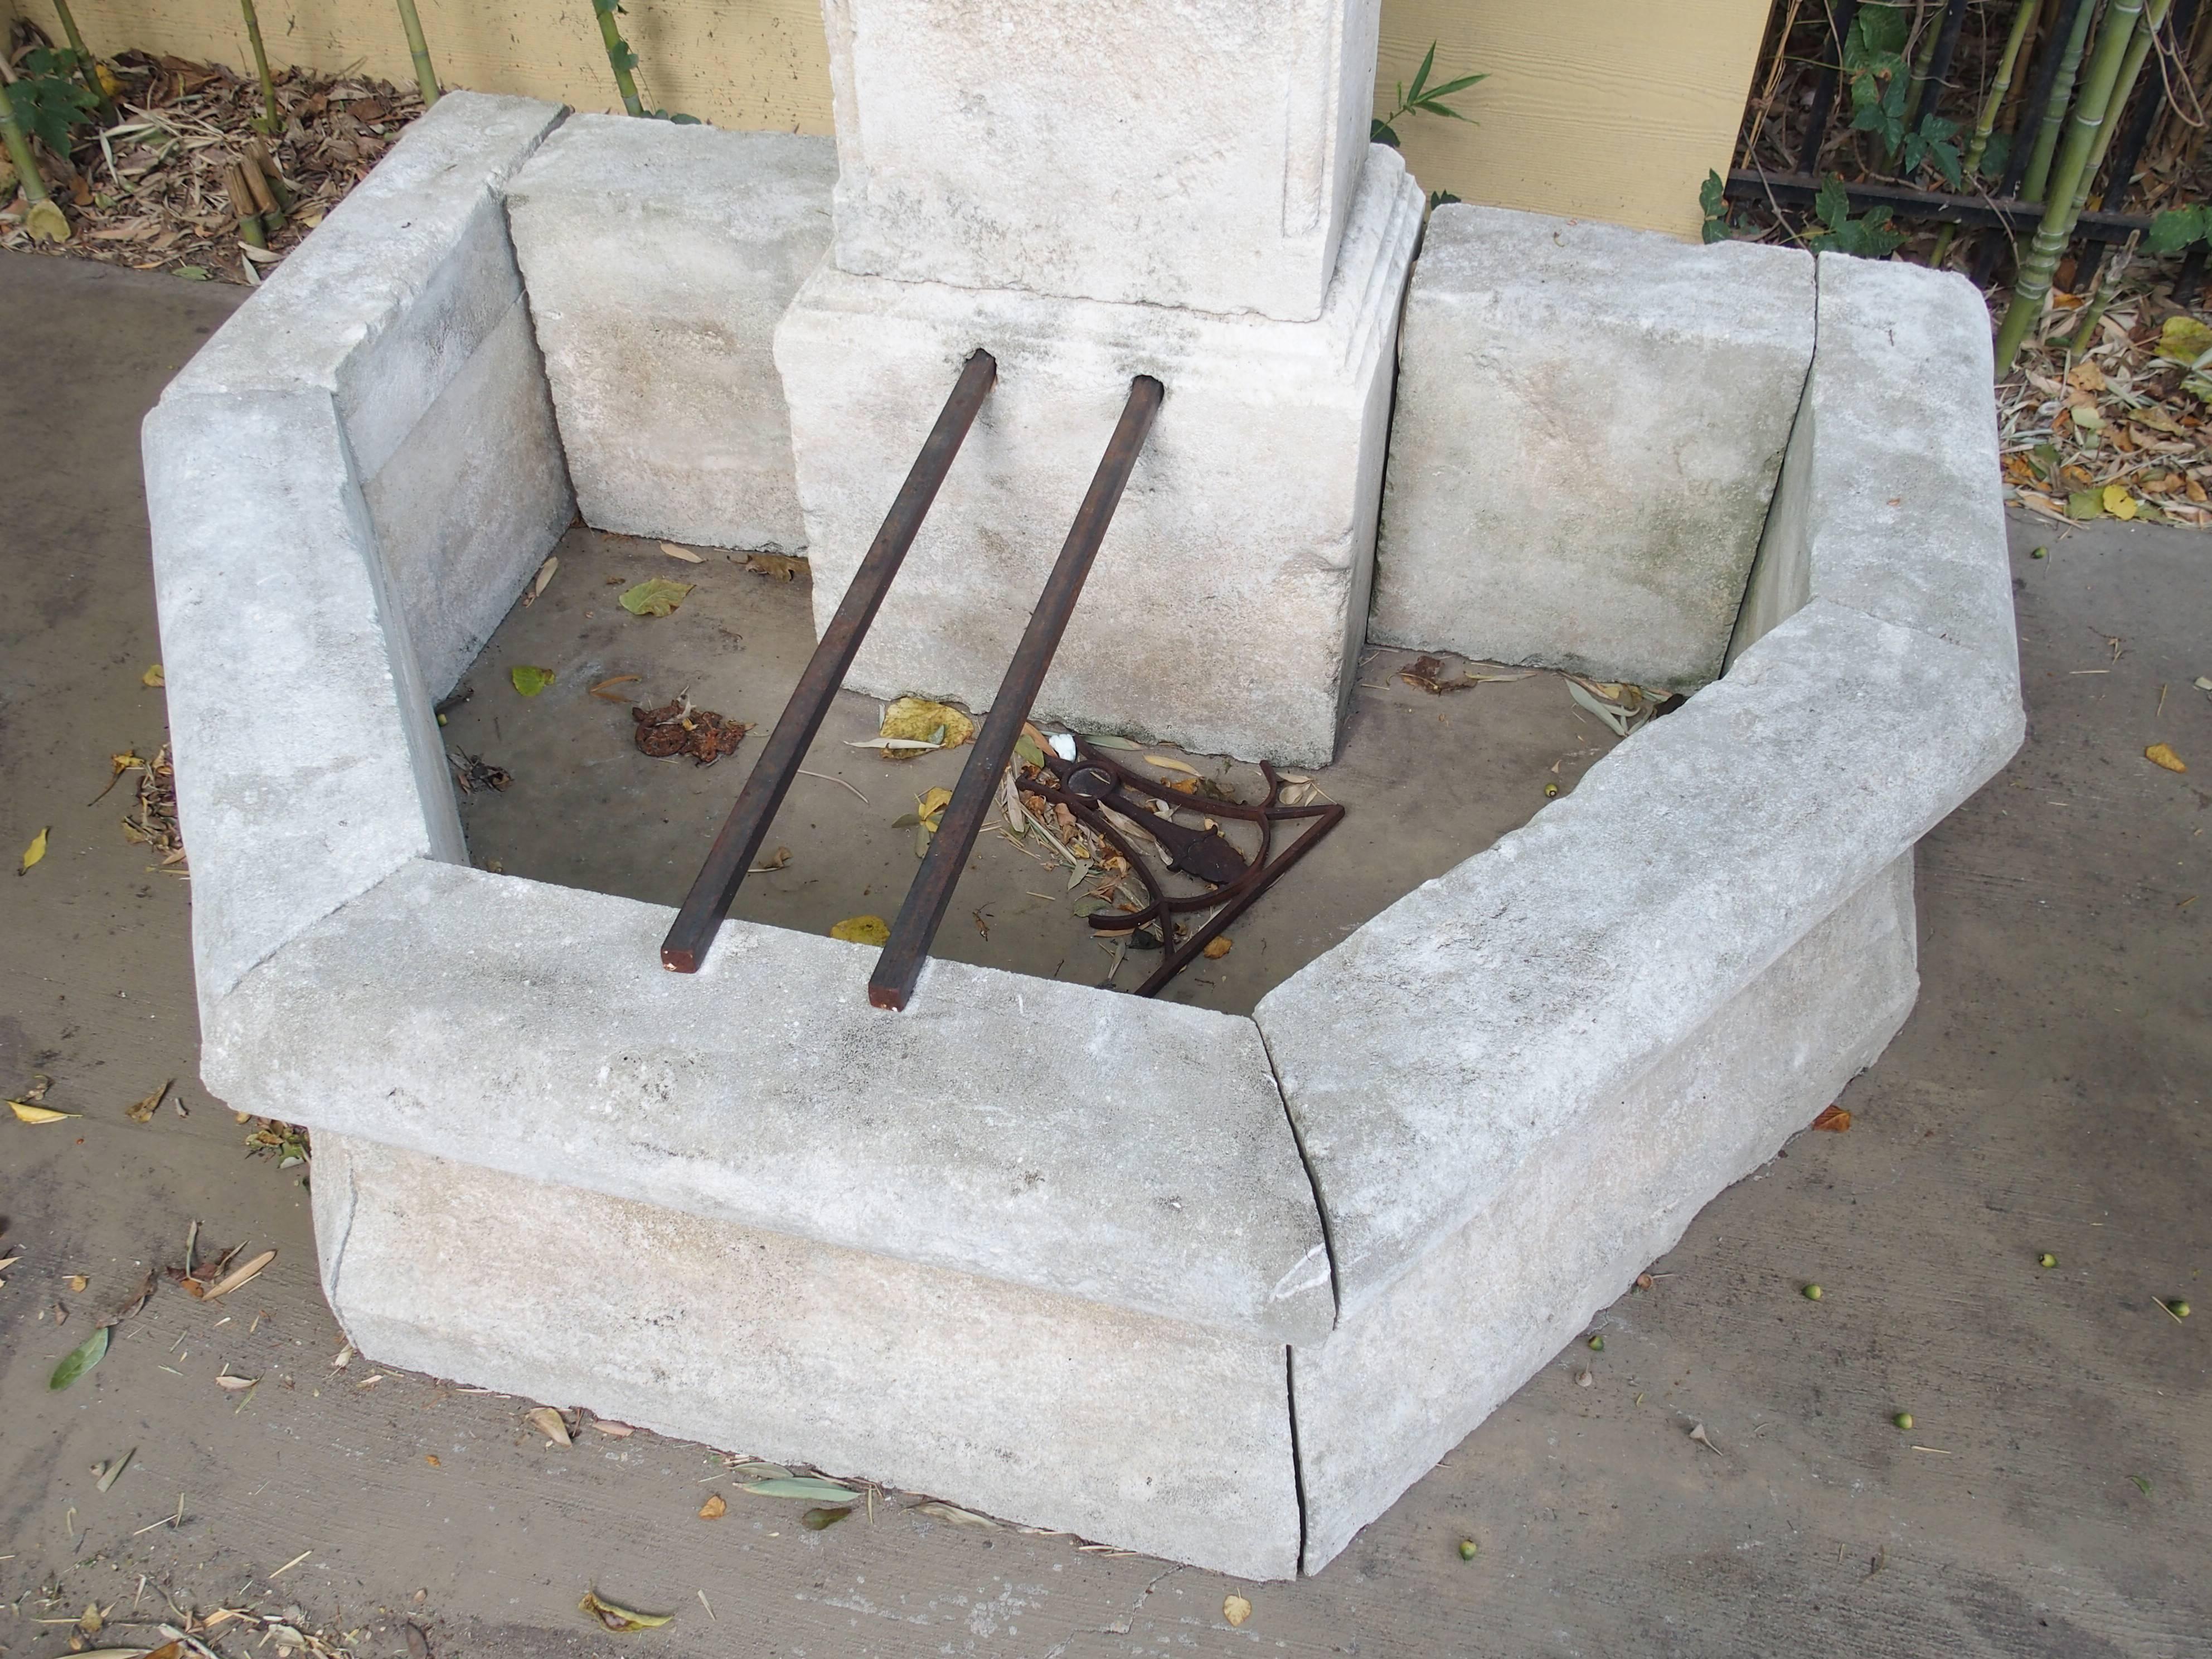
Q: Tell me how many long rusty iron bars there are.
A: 2